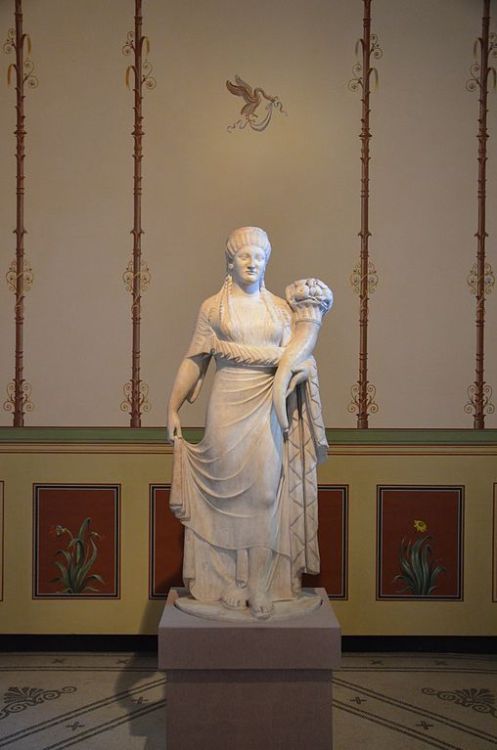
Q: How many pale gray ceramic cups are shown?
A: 0